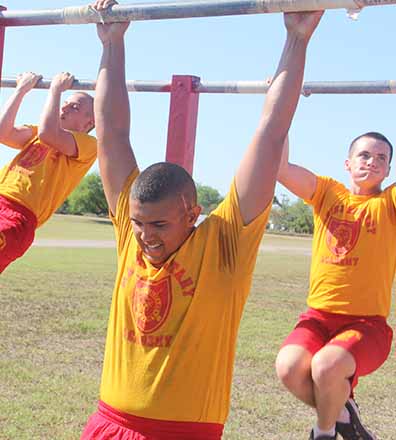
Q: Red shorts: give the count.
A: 3